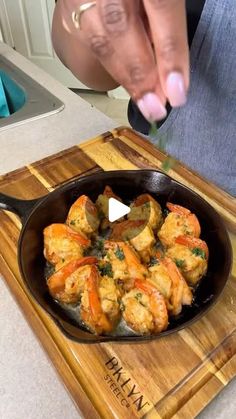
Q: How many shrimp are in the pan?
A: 12